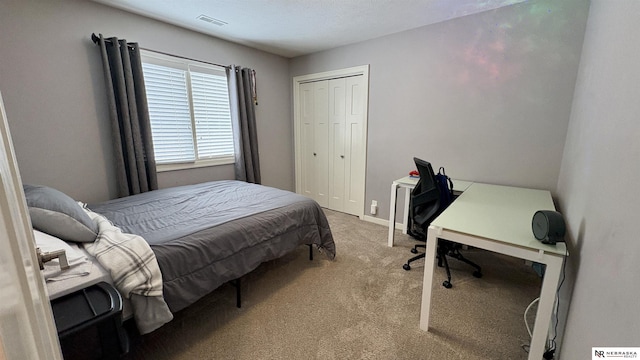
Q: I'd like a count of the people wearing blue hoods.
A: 0